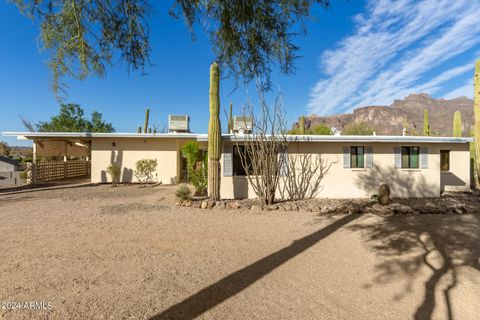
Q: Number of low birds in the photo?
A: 0